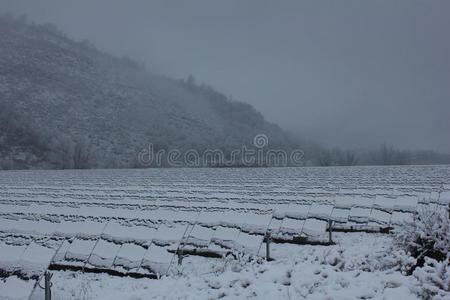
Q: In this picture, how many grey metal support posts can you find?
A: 4